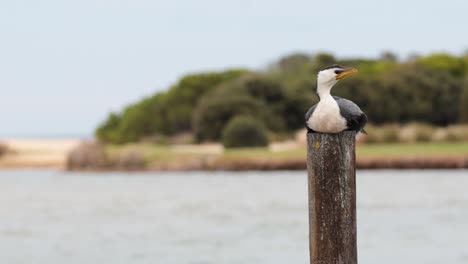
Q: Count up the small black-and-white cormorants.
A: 1